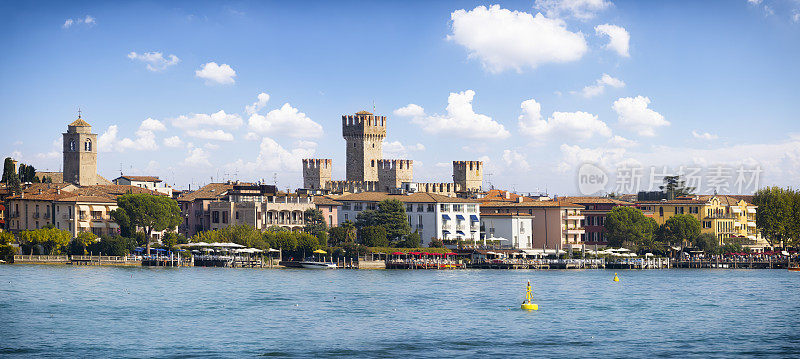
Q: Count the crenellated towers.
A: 4